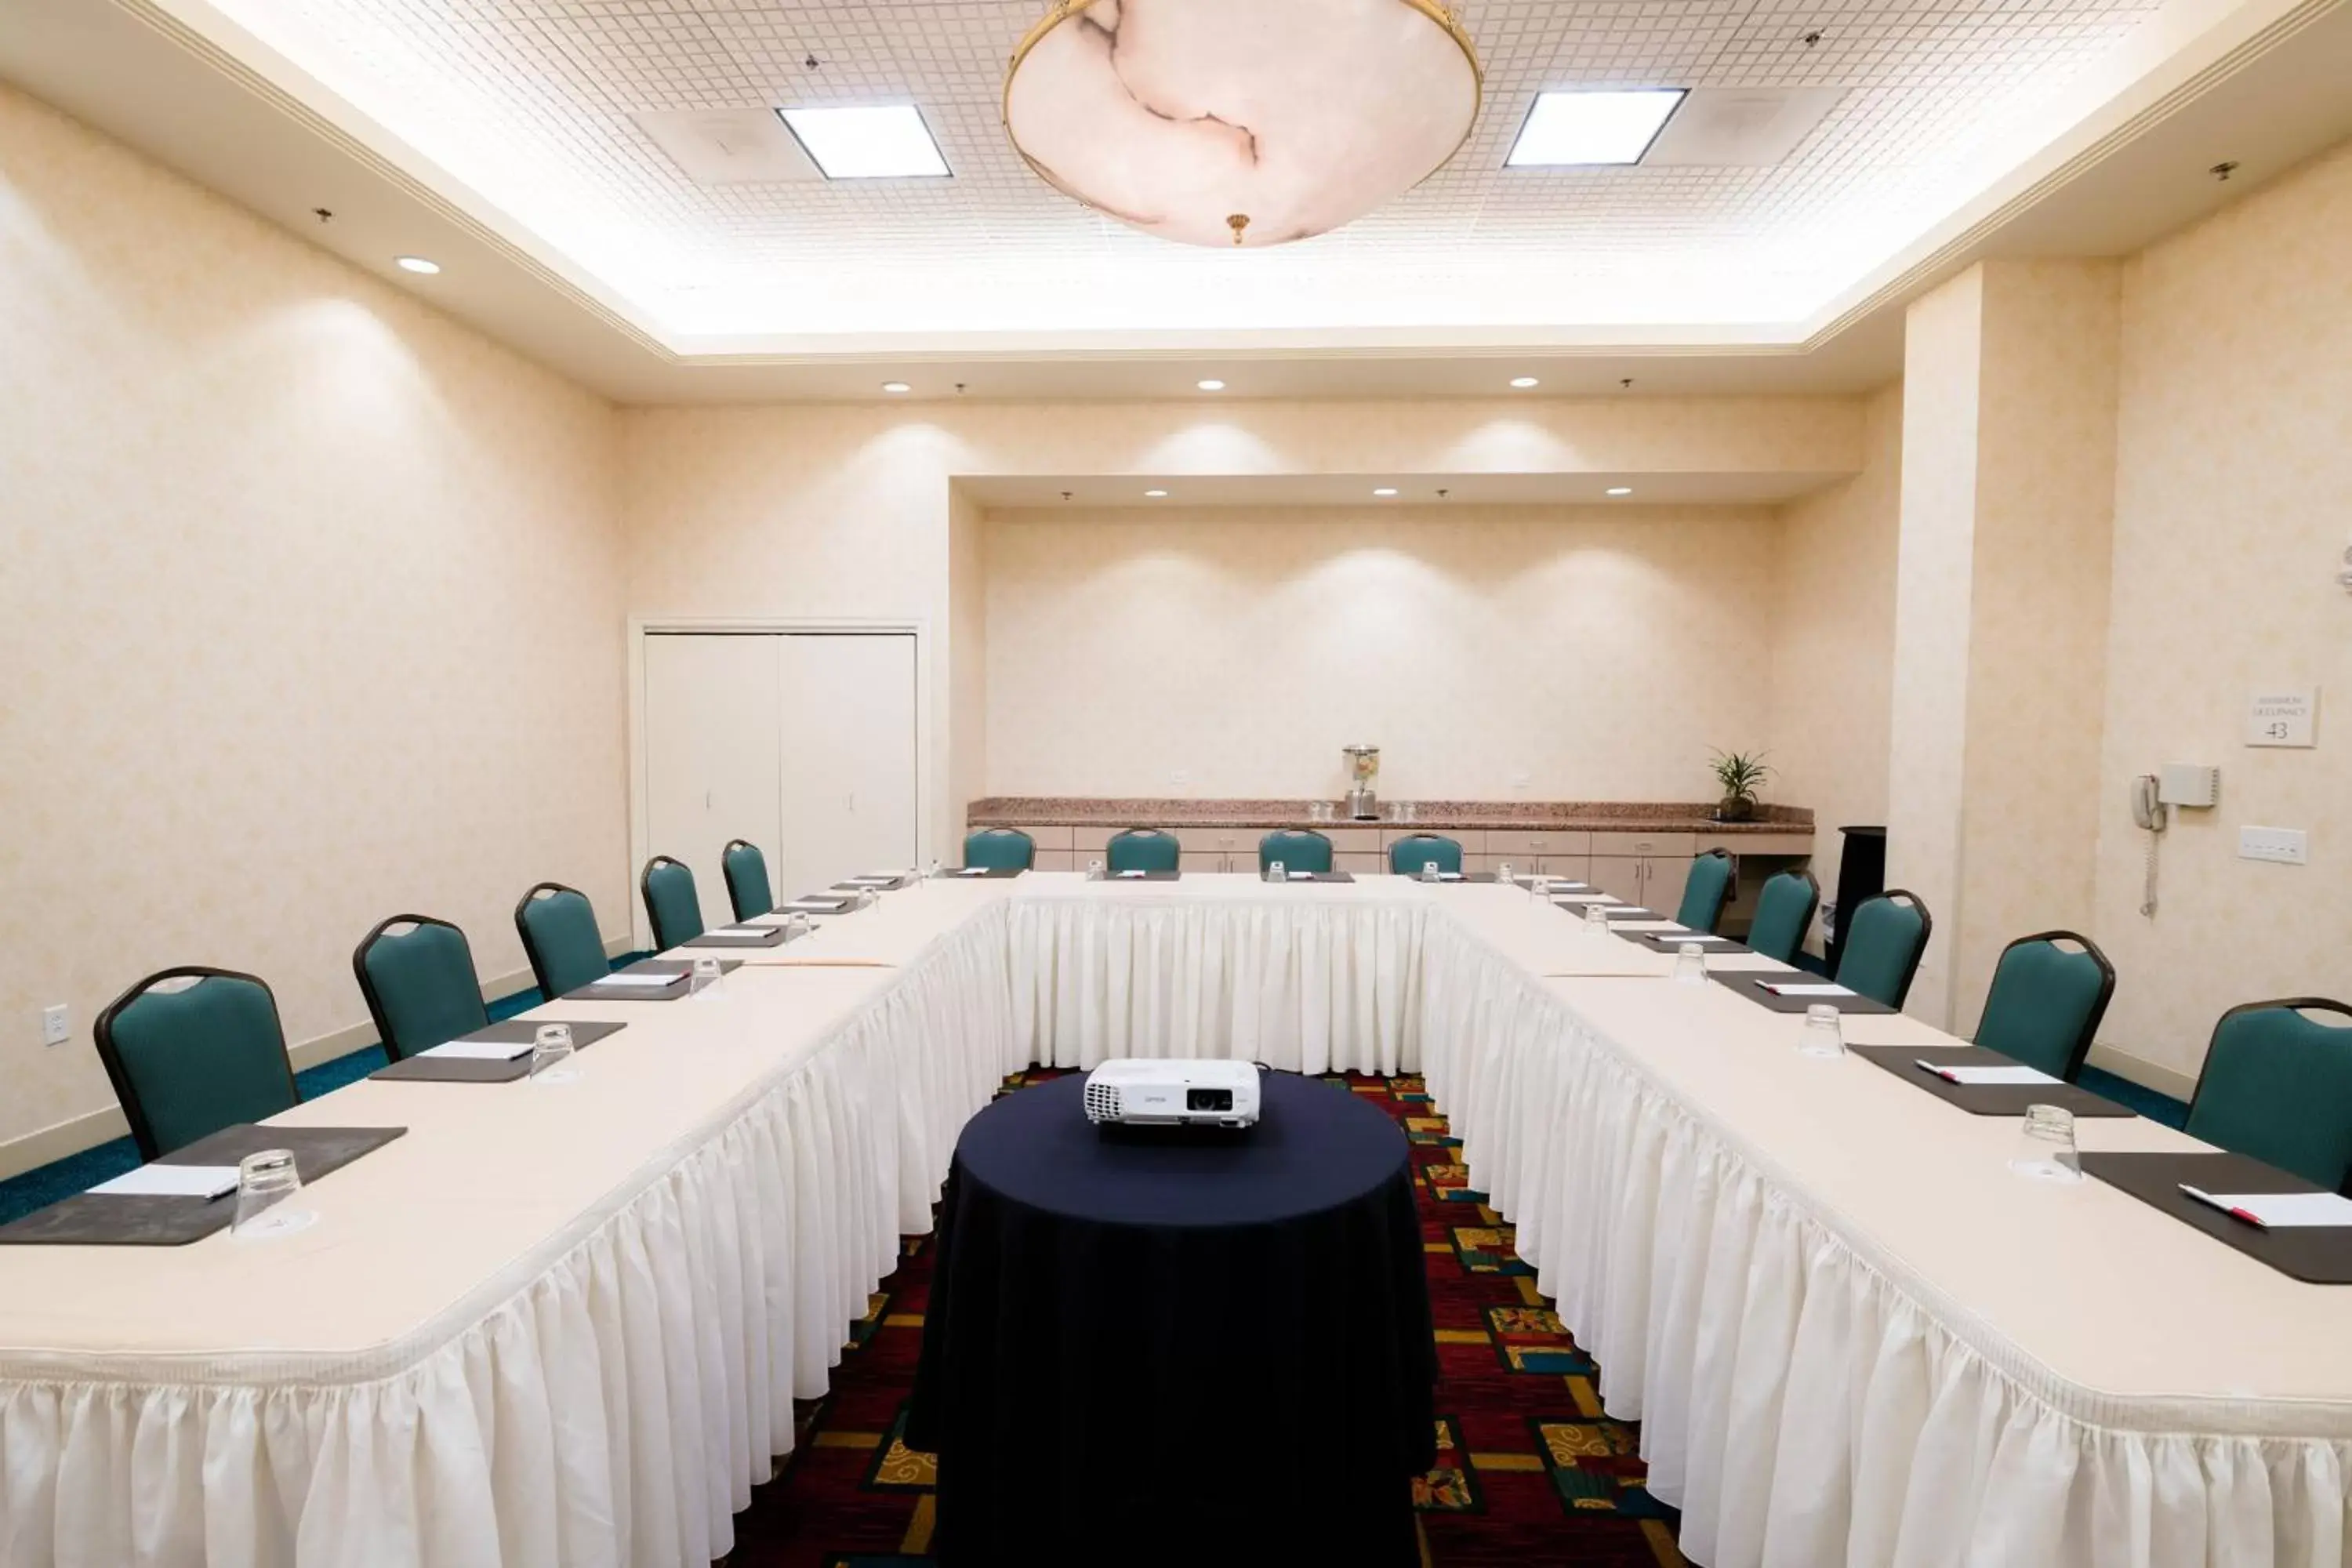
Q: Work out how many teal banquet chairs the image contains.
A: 14